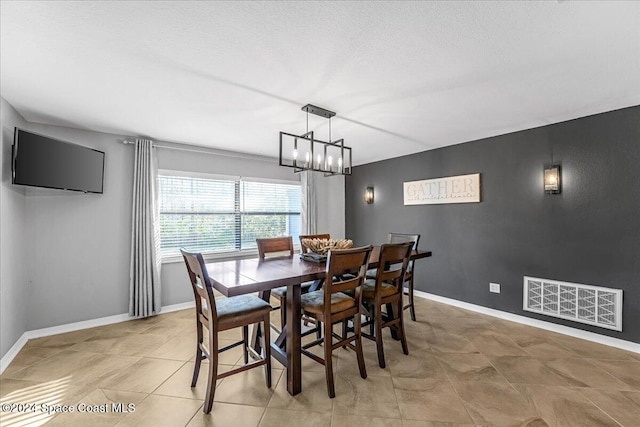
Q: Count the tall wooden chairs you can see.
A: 6